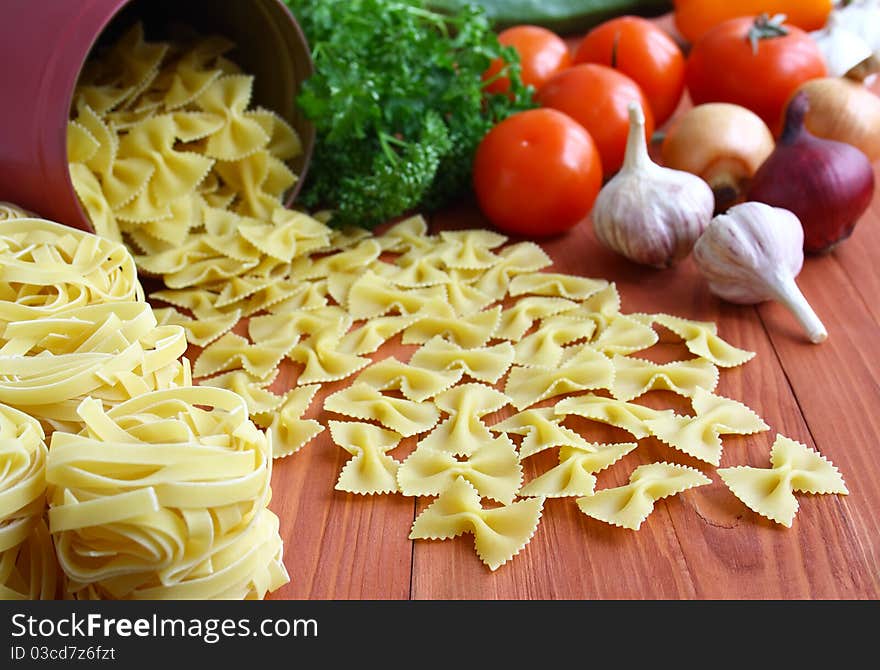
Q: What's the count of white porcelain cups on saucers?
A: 0